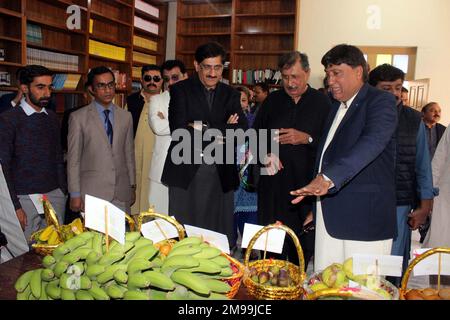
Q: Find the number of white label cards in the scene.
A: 7